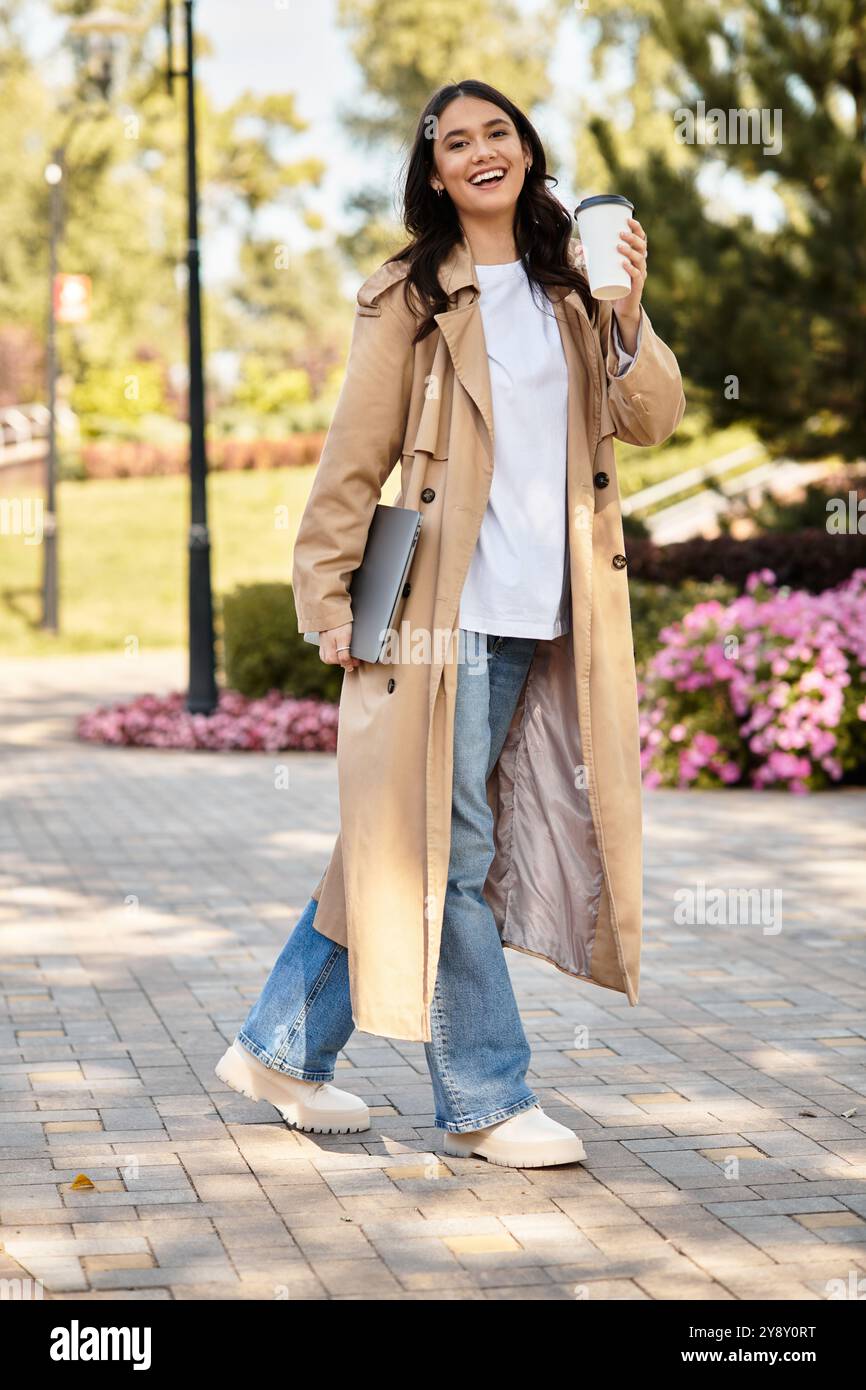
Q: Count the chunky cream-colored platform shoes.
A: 2